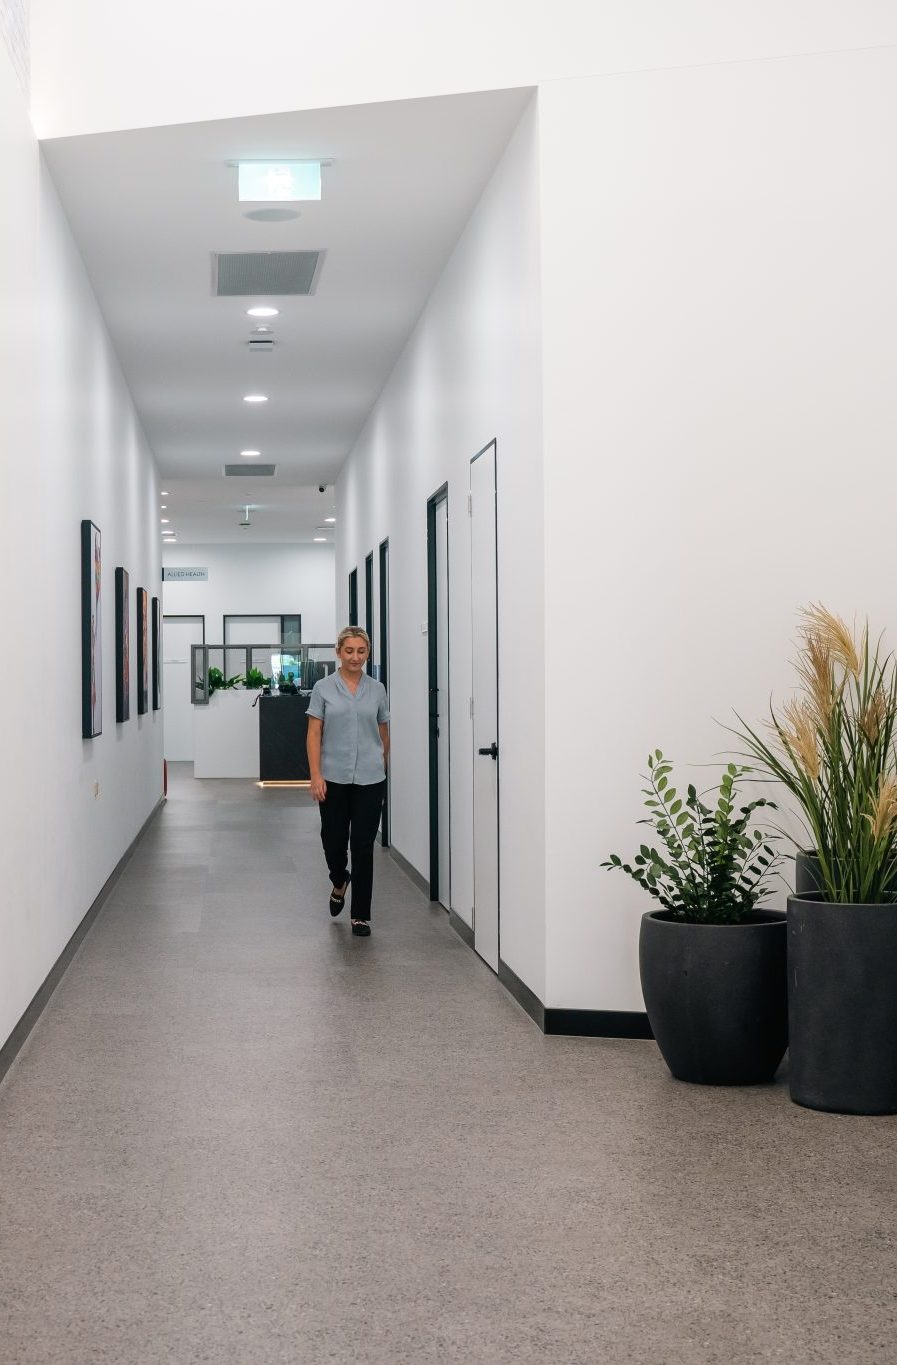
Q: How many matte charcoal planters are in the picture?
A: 3